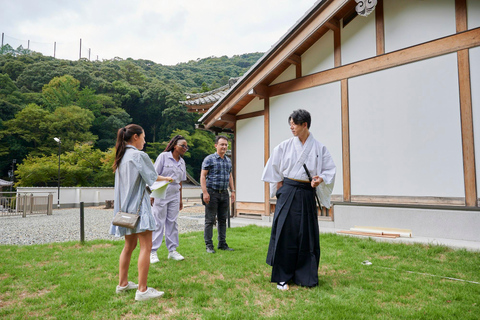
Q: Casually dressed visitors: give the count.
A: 3